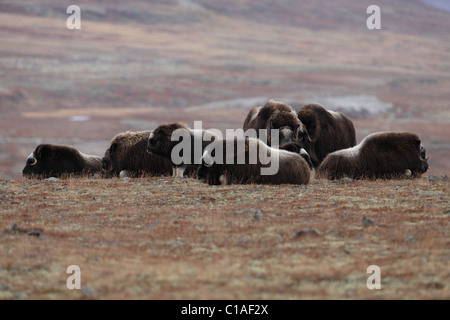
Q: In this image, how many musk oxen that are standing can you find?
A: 3